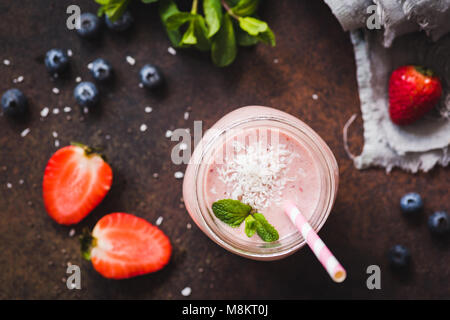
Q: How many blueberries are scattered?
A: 10